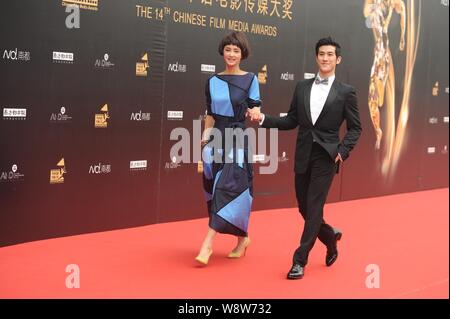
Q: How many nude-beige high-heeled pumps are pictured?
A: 2